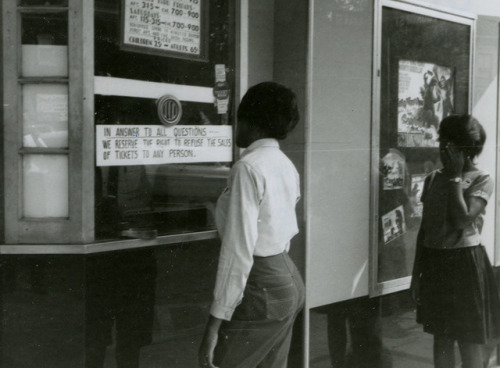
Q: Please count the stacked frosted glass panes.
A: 3